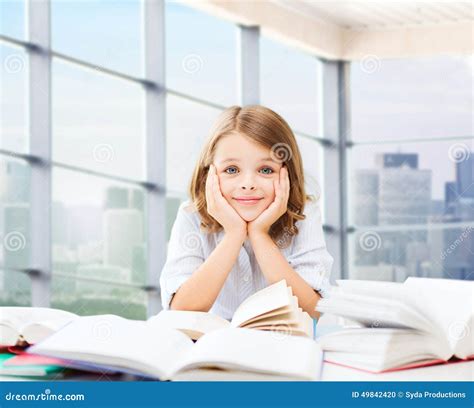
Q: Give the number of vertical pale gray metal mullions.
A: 4